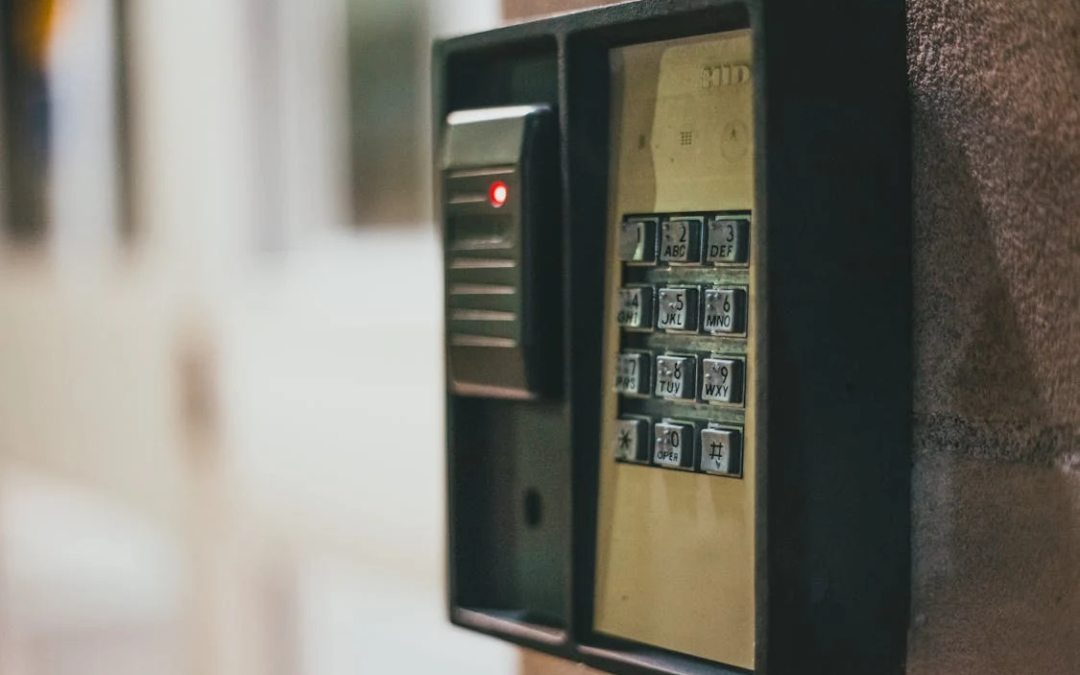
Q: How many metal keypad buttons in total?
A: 12